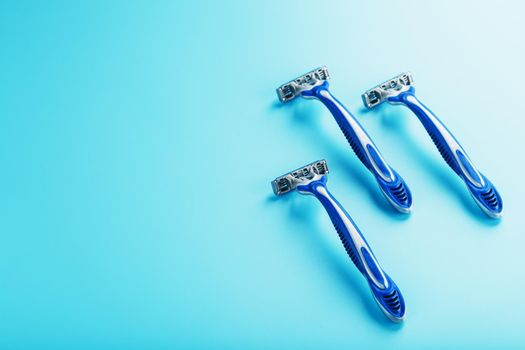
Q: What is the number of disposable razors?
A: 3